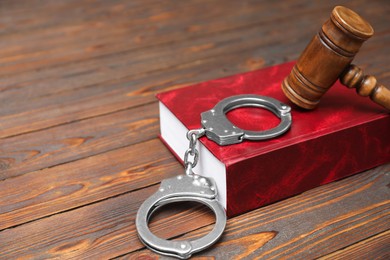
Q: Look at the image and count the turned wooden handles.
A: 1